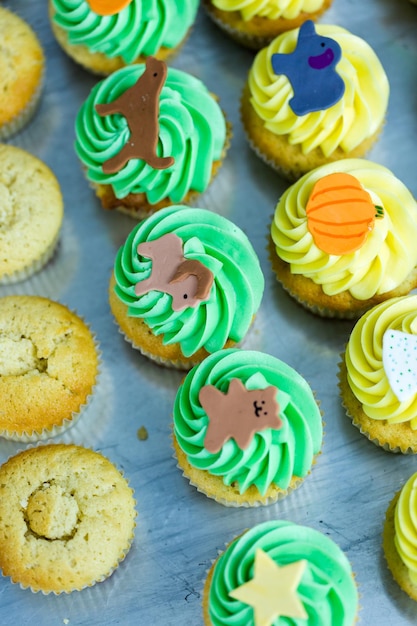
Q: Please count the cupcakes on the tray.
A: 14